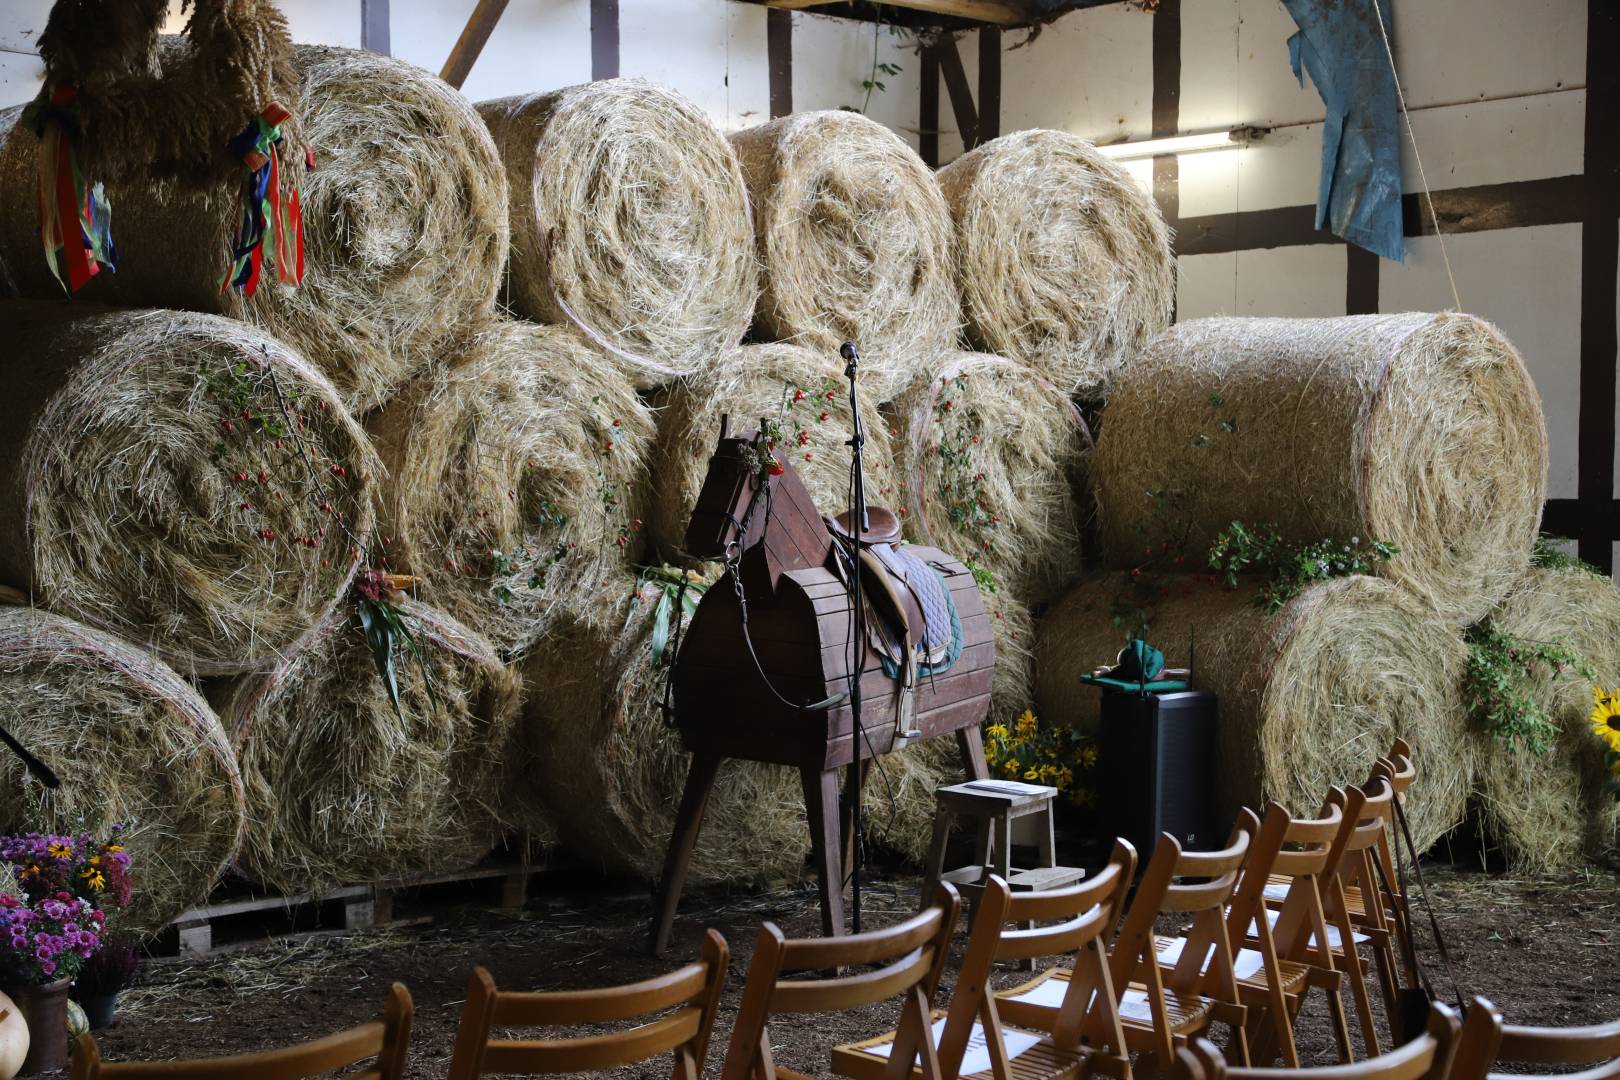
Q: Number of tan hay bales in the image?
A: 15